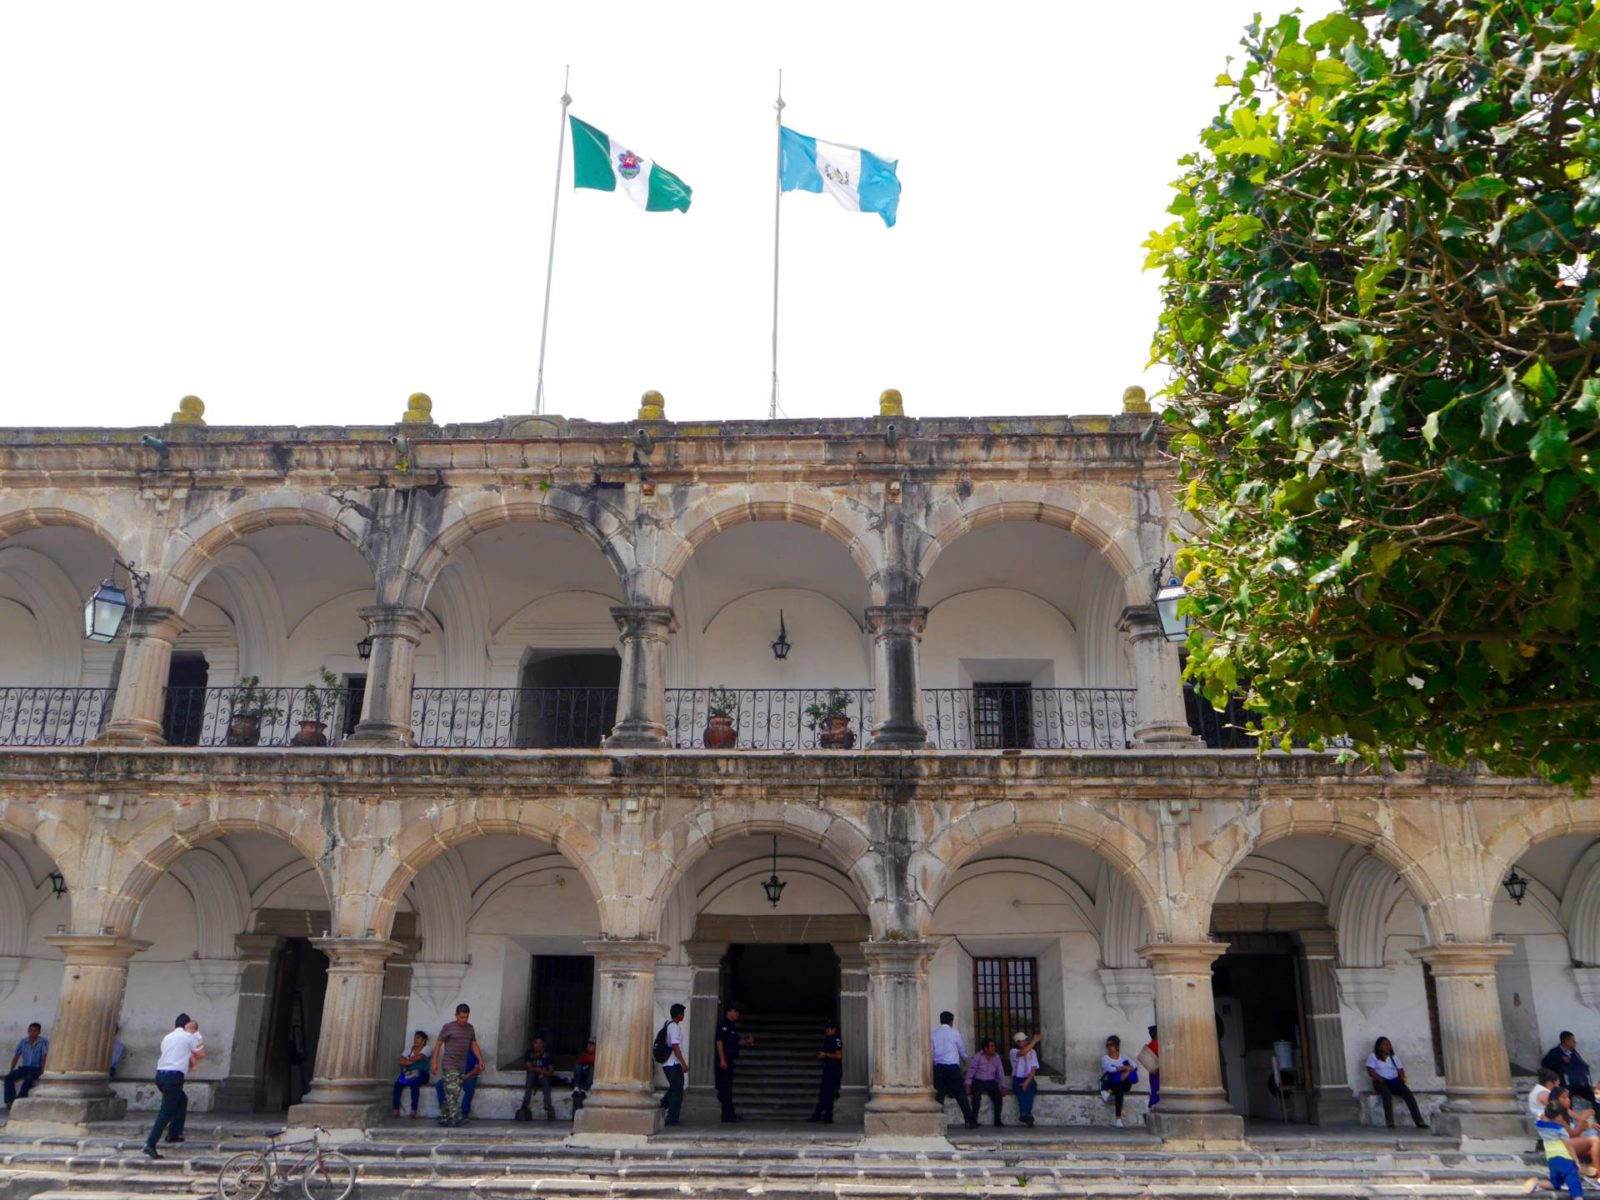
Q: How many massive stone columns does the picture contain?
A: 11